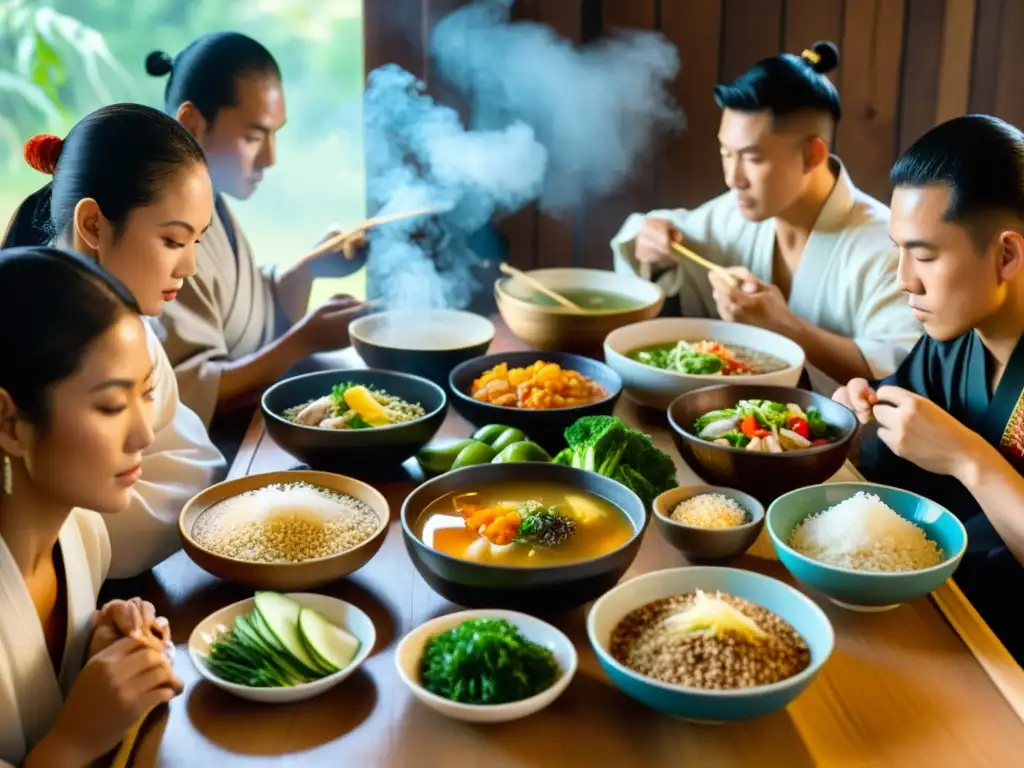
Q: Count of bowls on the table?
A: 13